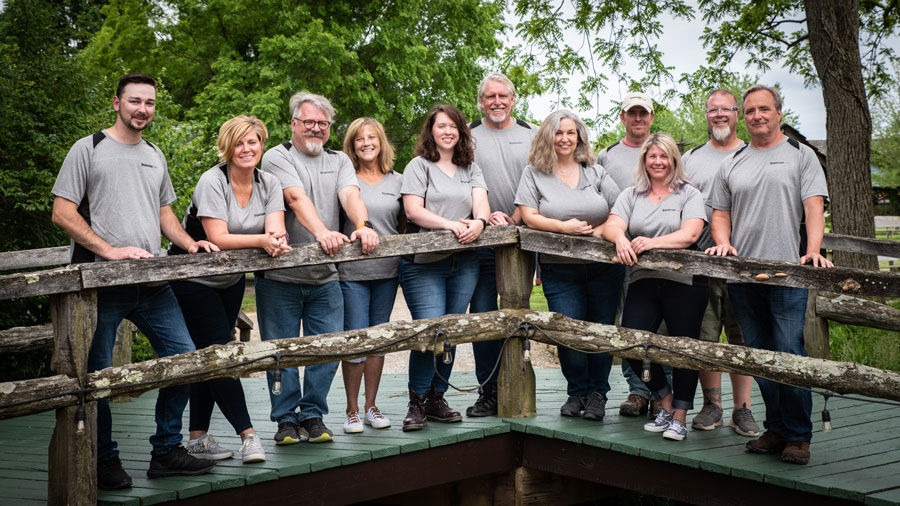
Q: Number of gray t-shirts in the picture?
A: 11